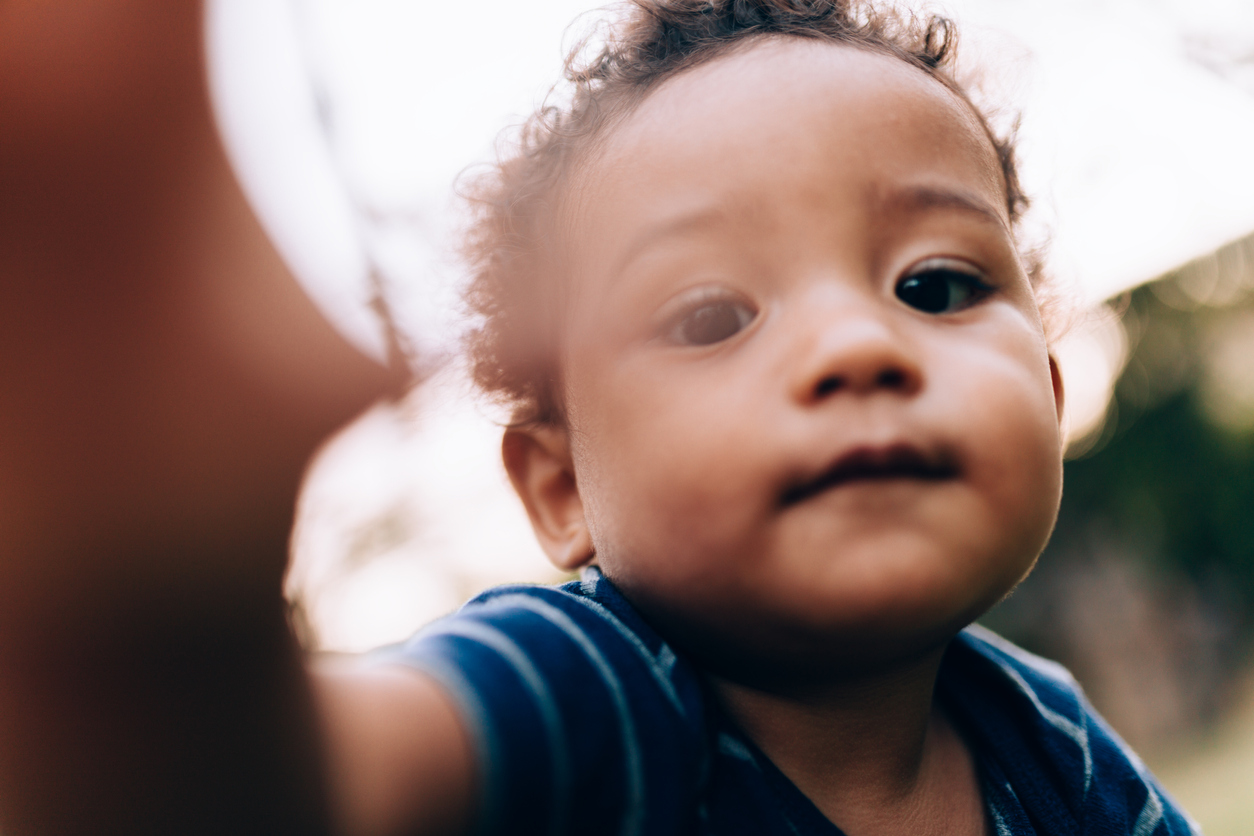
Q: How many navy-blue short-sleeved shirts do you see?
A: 1